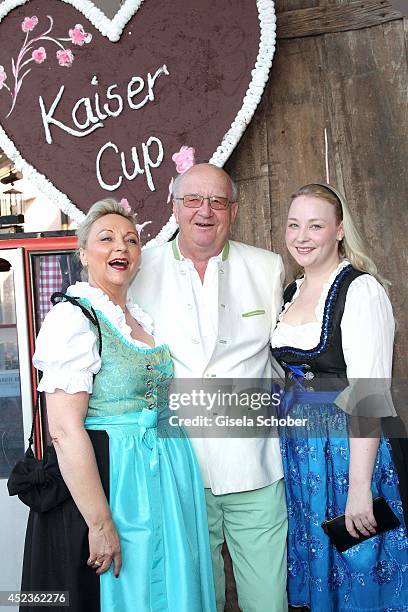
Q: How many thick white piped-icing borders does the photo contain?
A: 1